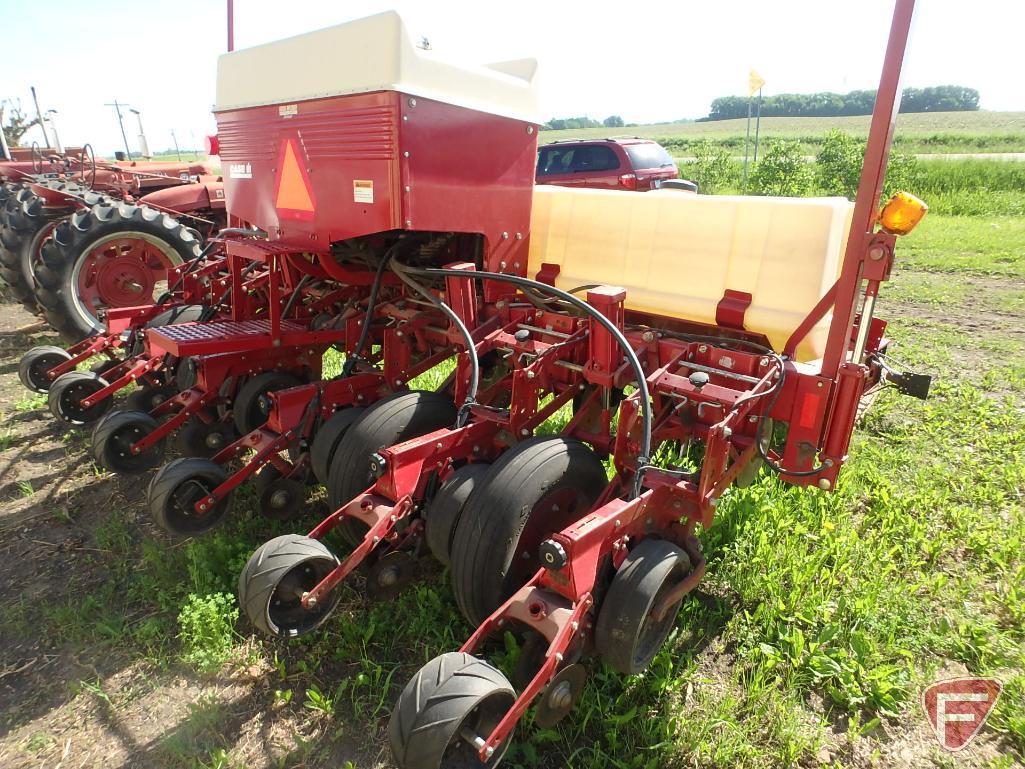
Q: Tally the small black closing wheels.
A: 6